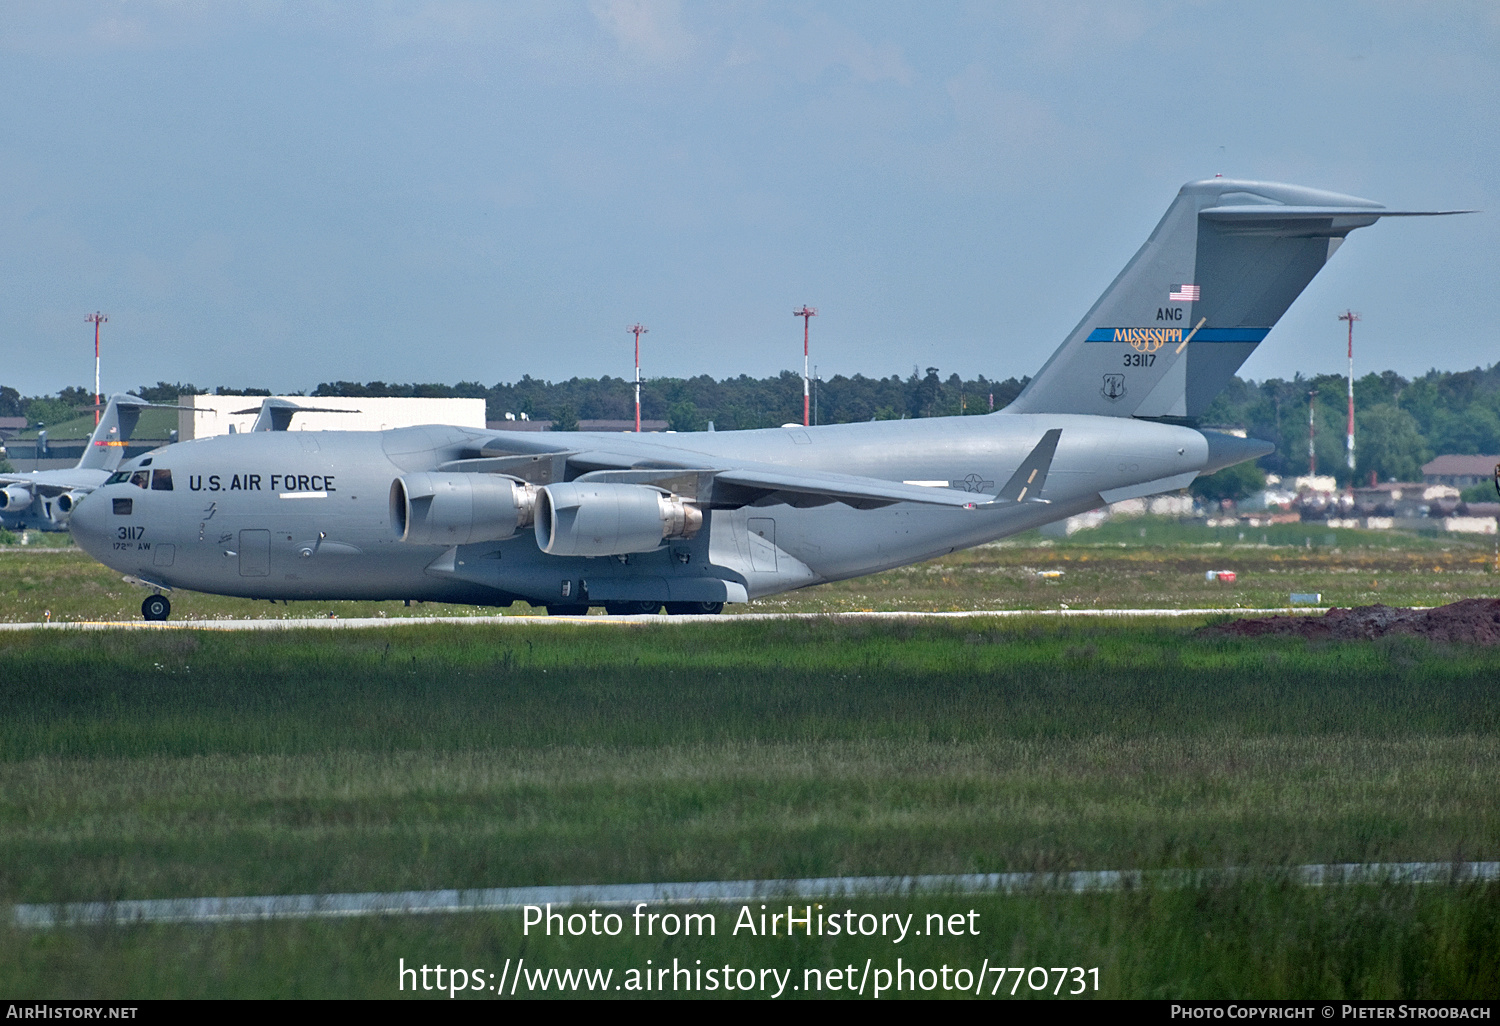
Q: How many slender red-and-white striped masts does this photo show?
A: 5